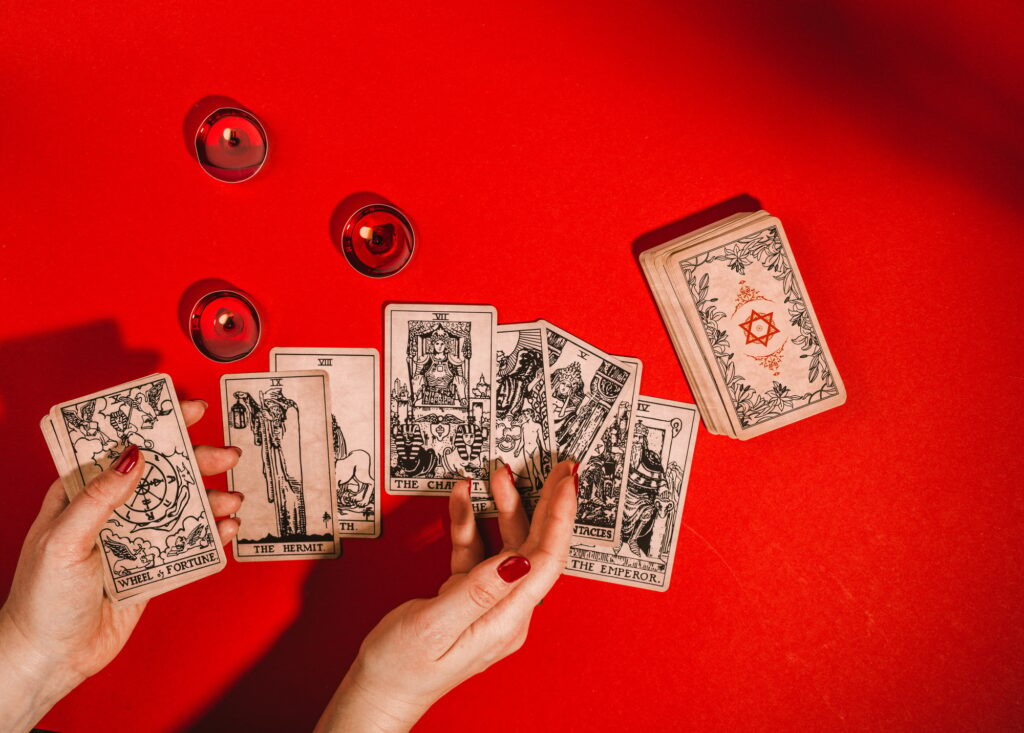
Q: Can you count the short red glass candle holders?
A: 3